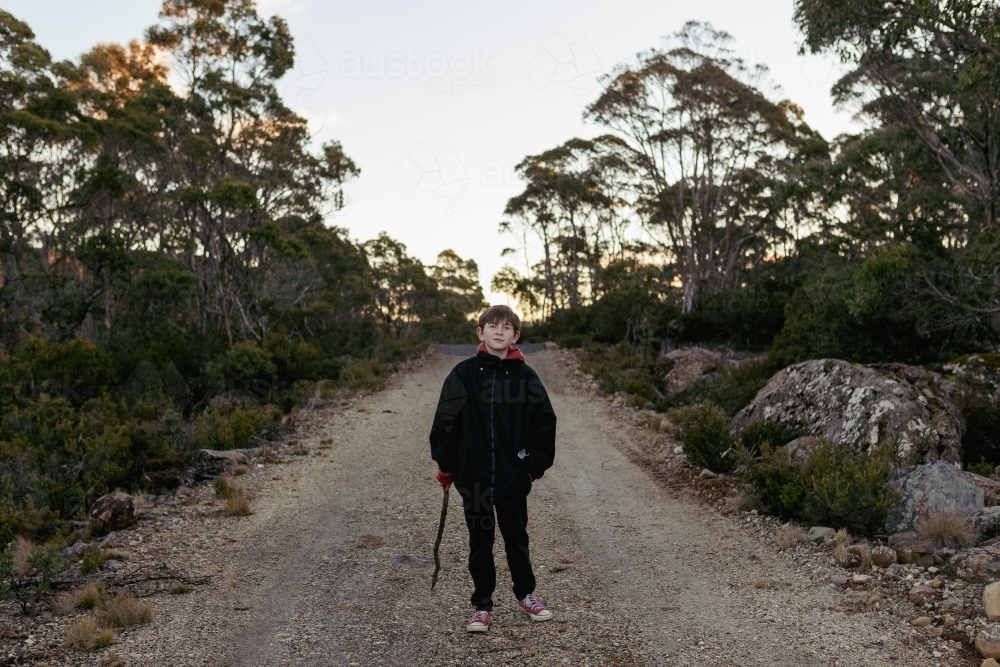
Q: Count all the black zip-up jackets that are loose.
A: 1